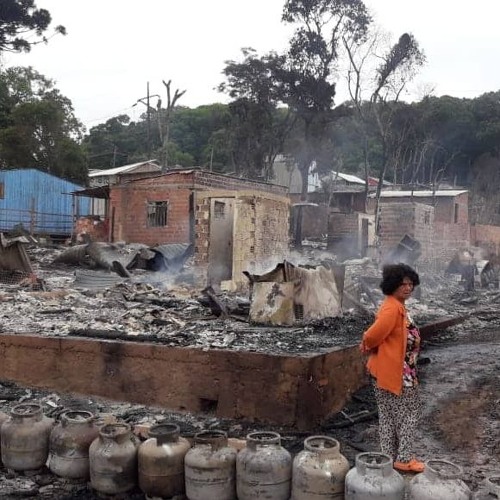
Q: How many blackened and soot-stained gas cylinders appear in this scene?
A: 10